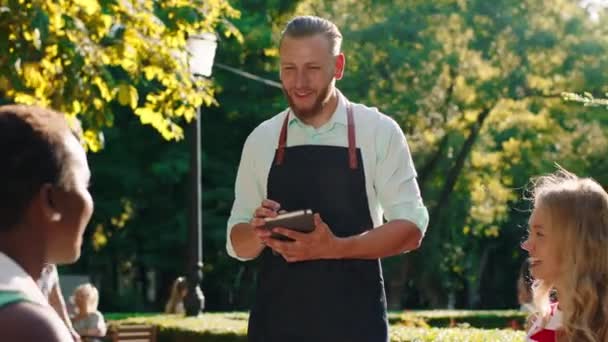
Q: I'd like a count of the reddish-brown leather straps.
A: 2